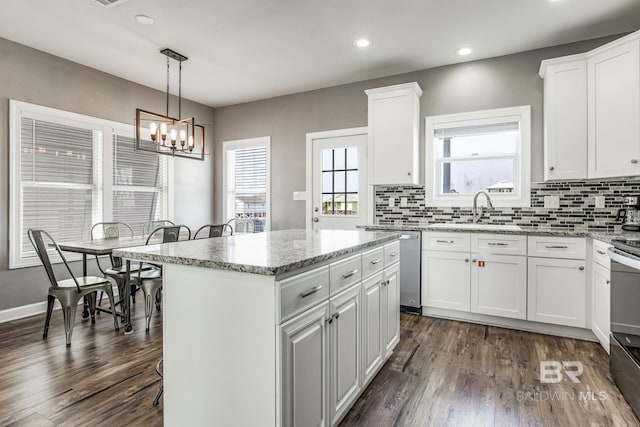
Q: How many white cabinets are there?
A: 11